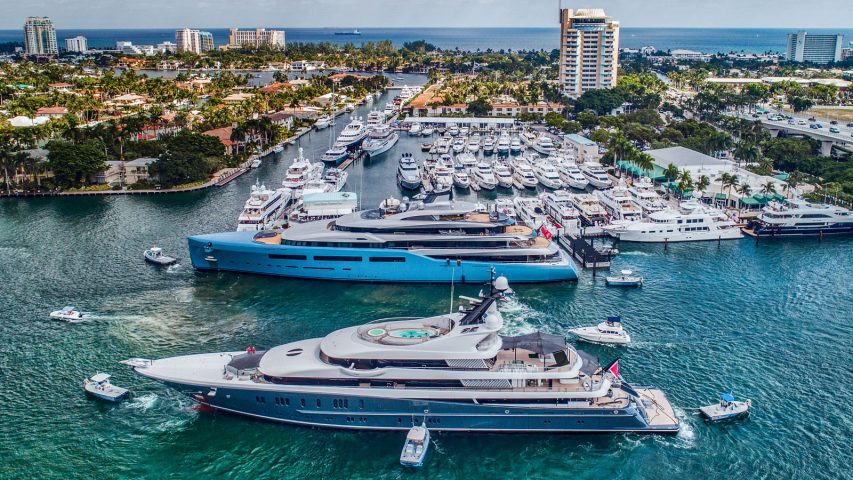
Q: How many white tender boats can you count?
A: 7